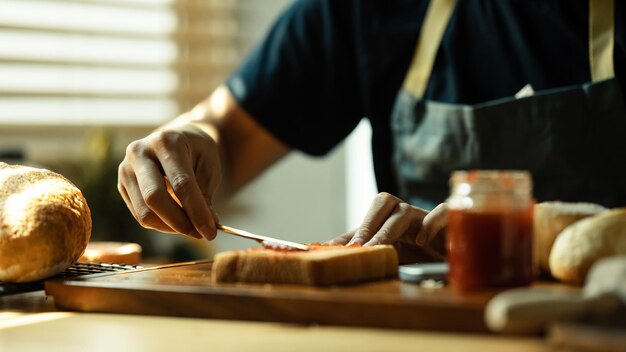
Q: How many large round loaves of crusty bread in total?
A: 1